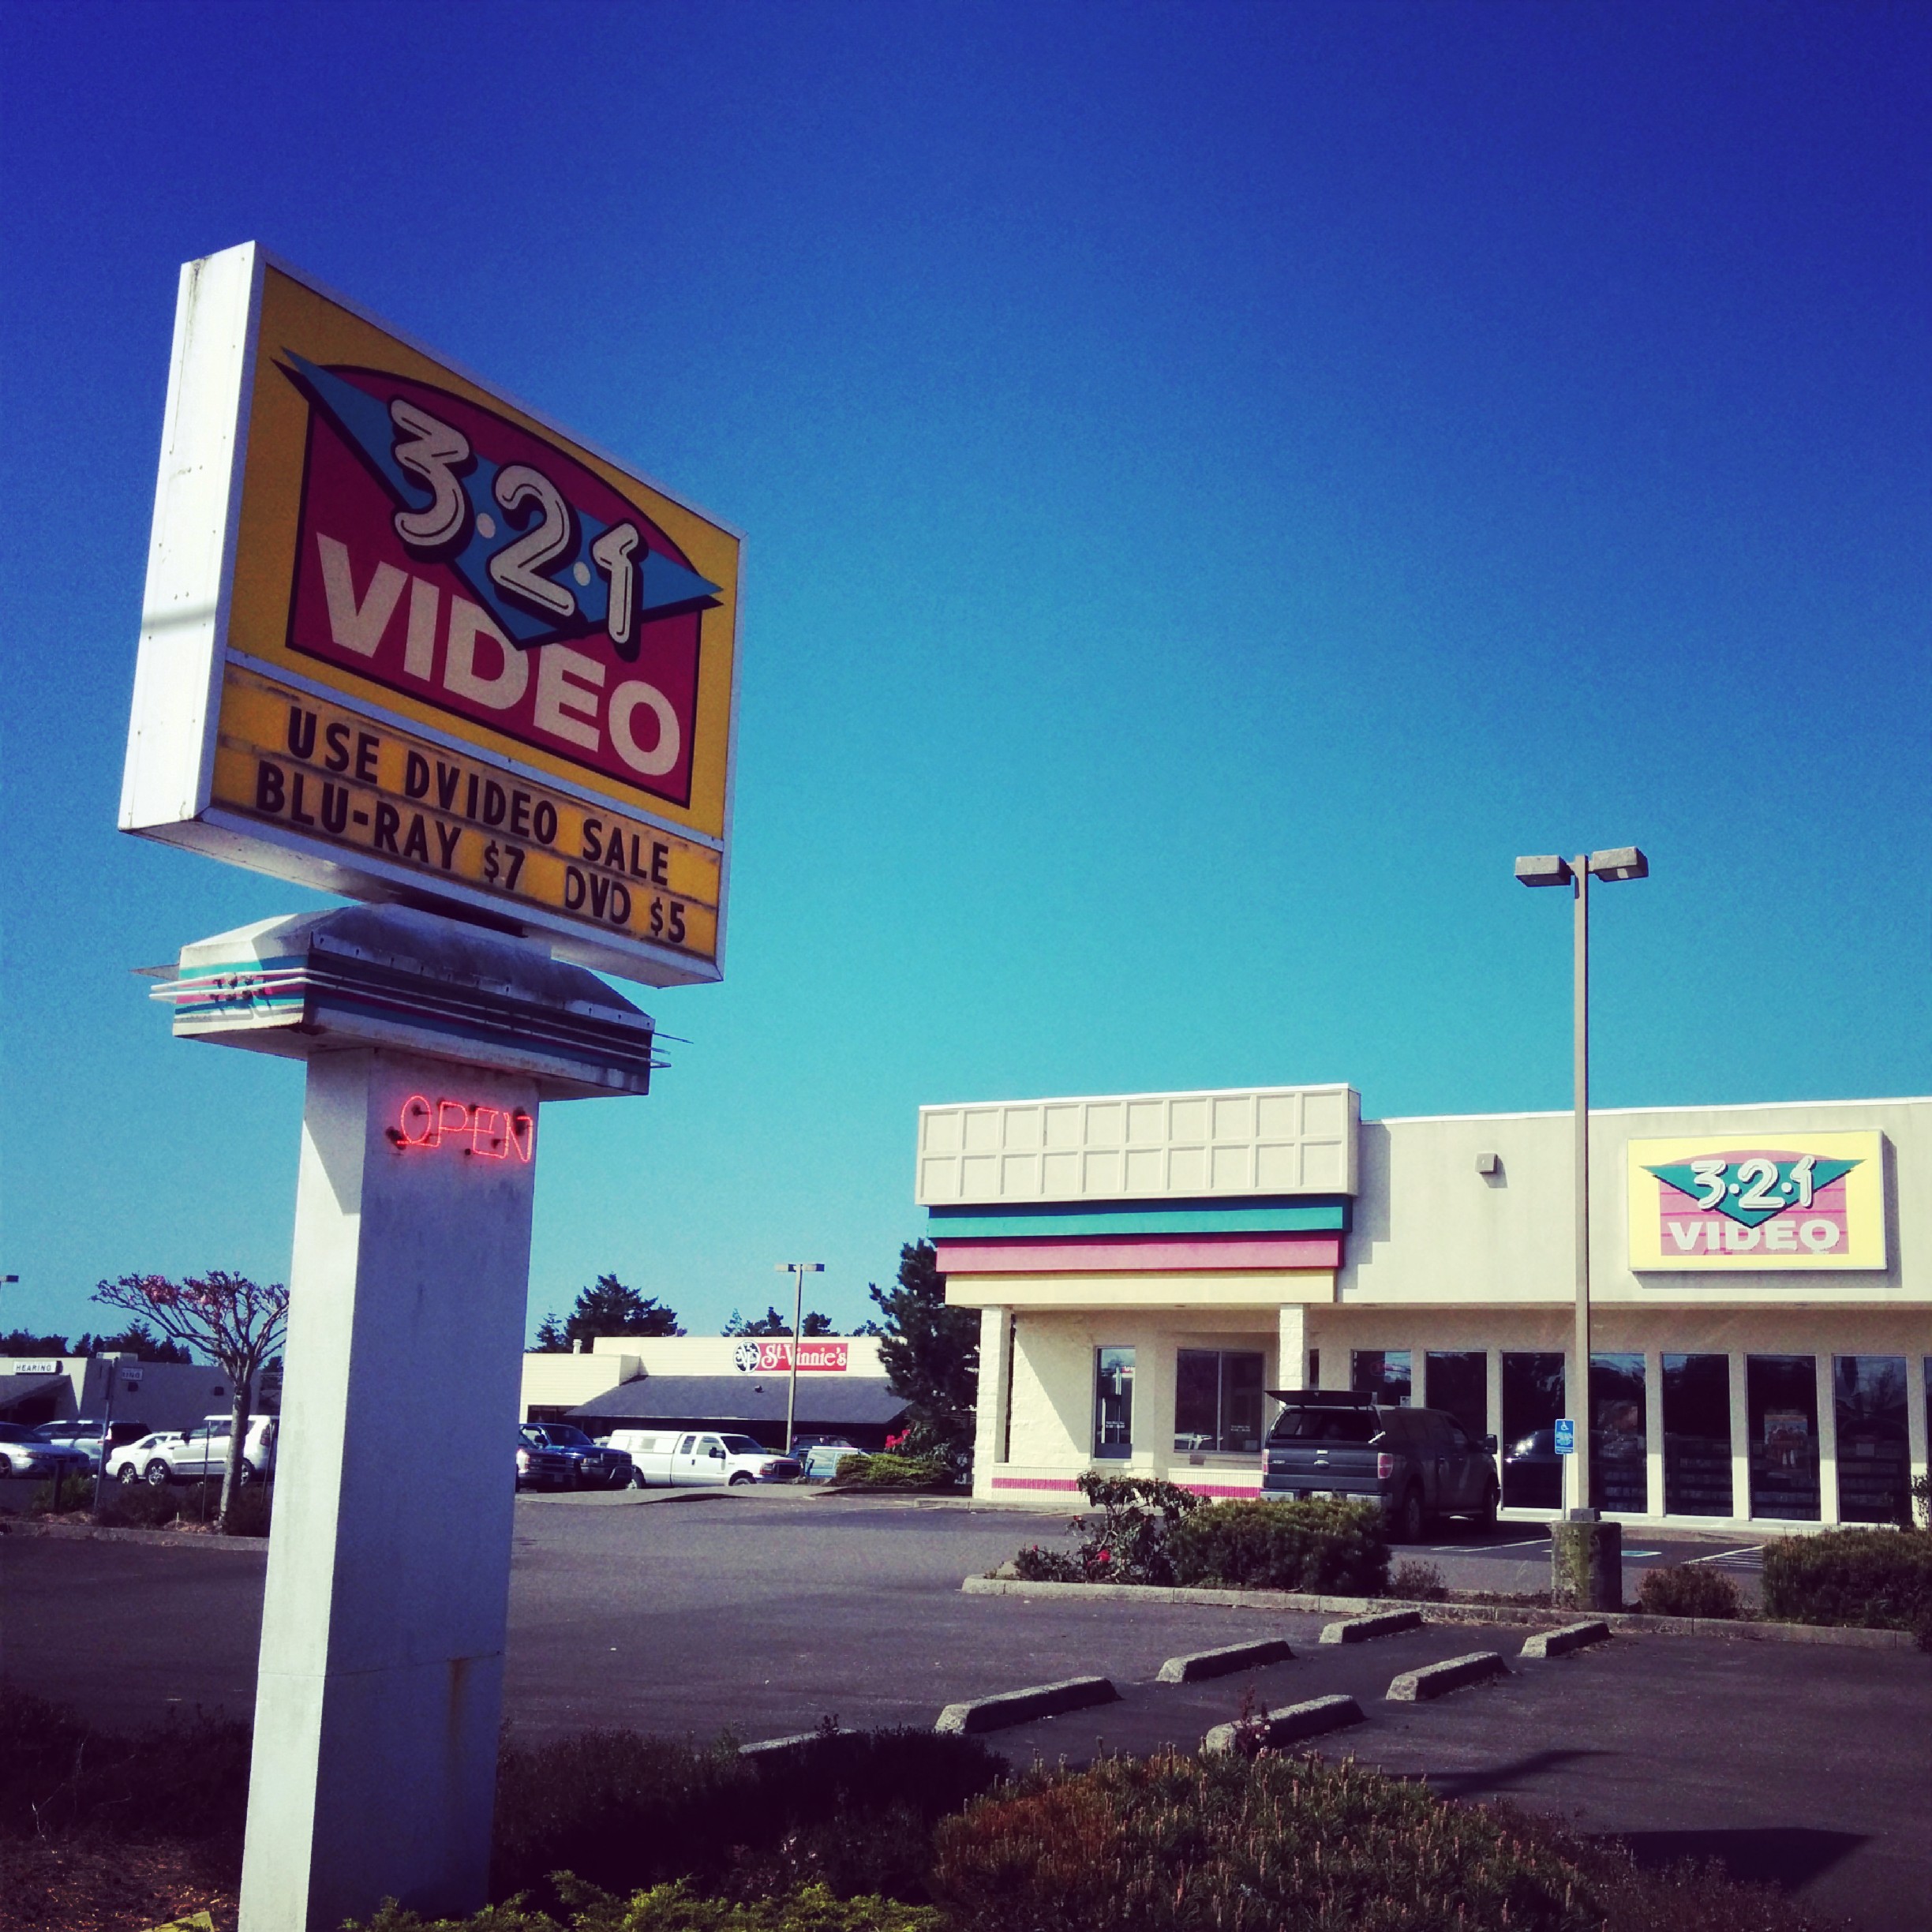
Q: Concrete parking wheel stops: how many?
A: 7